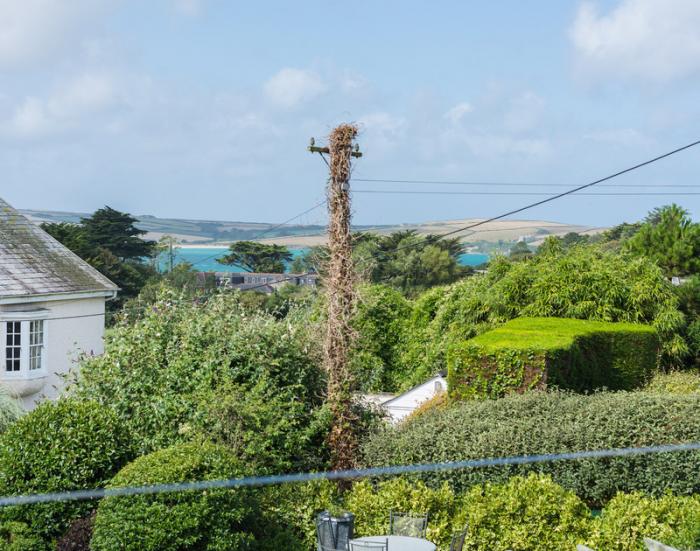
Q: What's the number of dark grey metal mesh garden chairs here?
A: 4